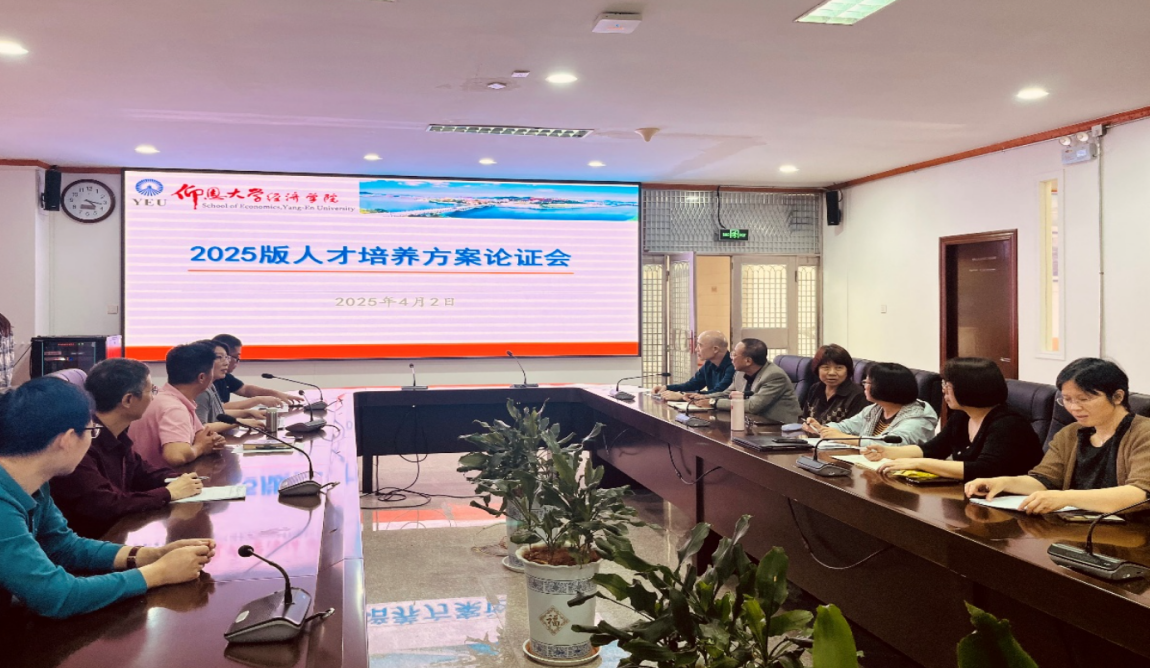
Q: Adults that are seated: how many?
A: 11